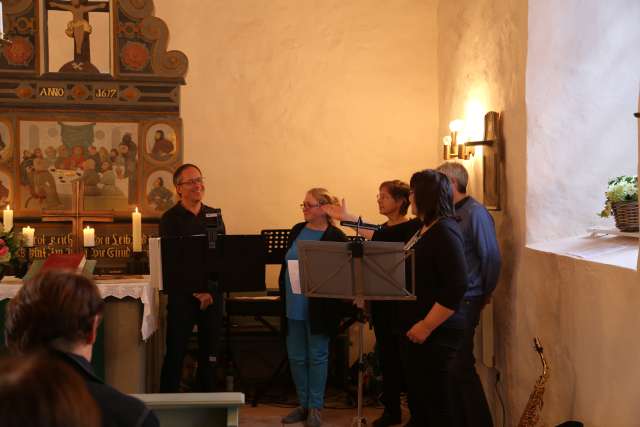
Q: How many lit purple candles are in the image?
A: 0